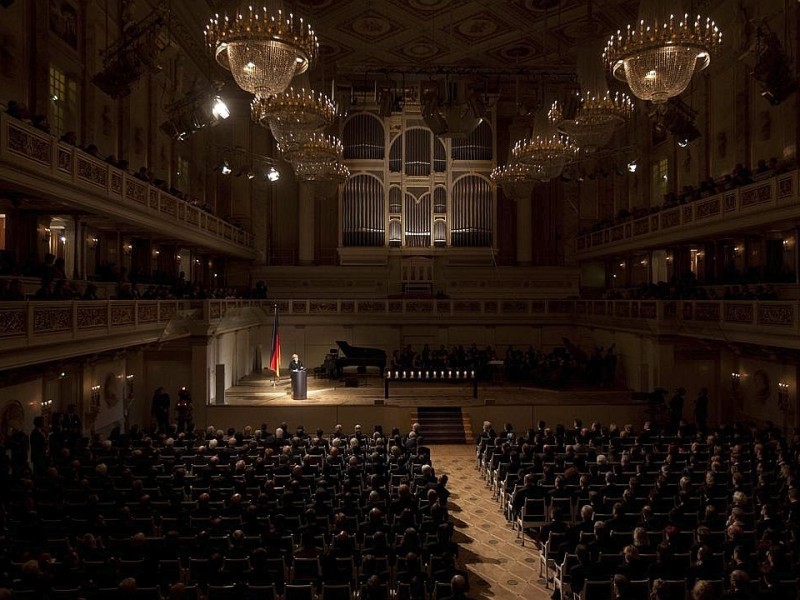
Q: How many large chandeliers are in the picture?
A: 8